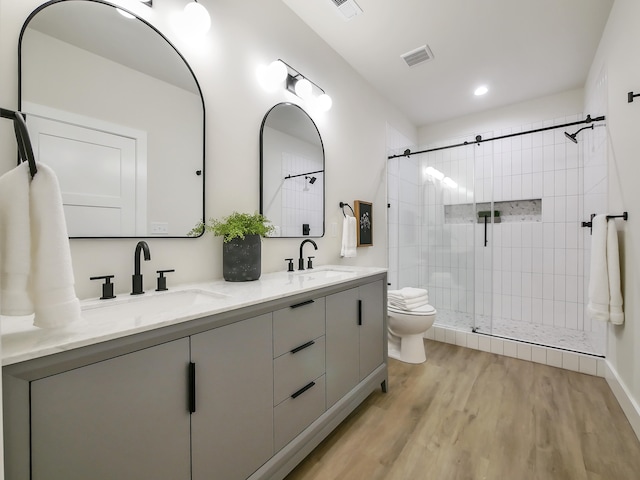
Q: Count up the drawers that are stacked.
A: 3